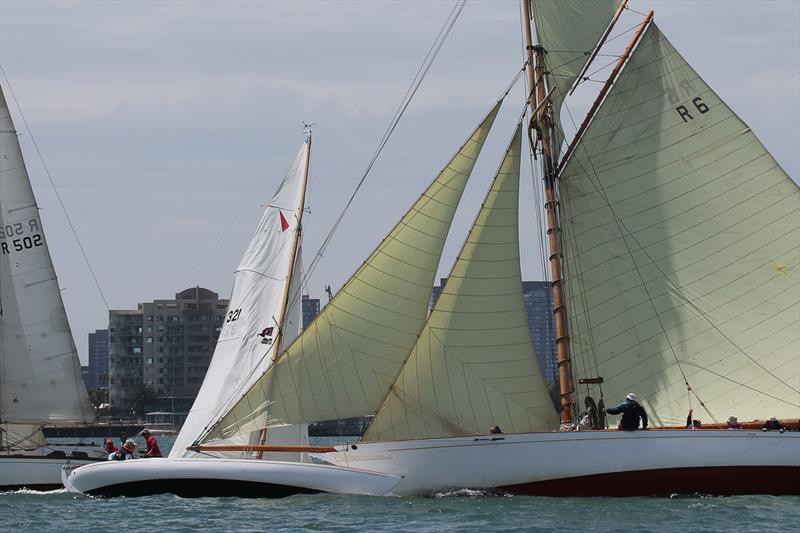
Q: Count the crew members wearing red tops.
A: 3